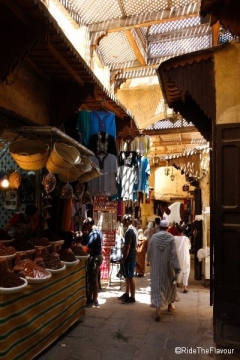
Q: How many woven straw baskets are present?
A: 4